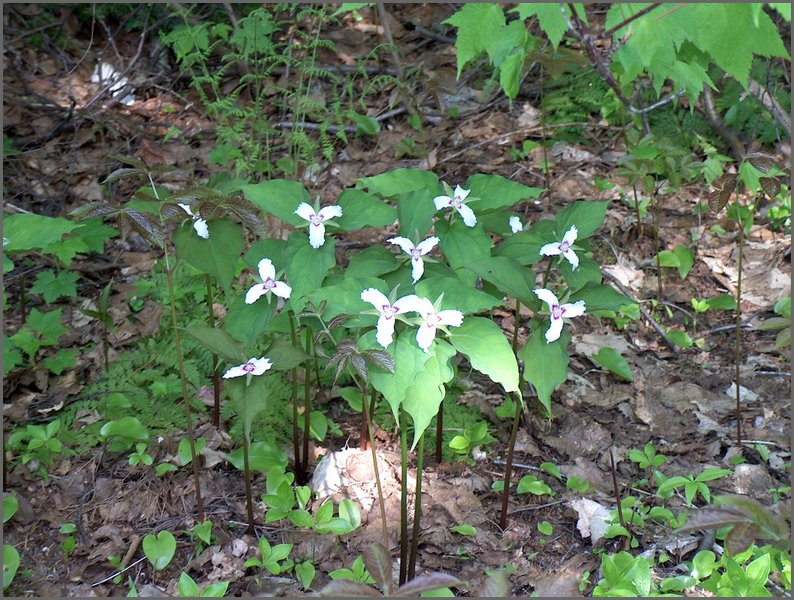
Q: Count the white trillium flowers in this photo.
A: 11